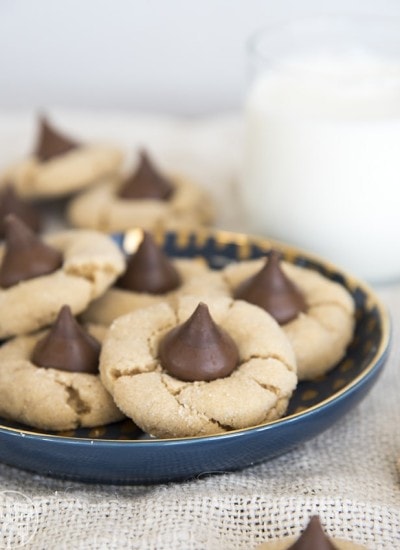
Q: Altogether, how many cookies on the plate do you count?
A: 5